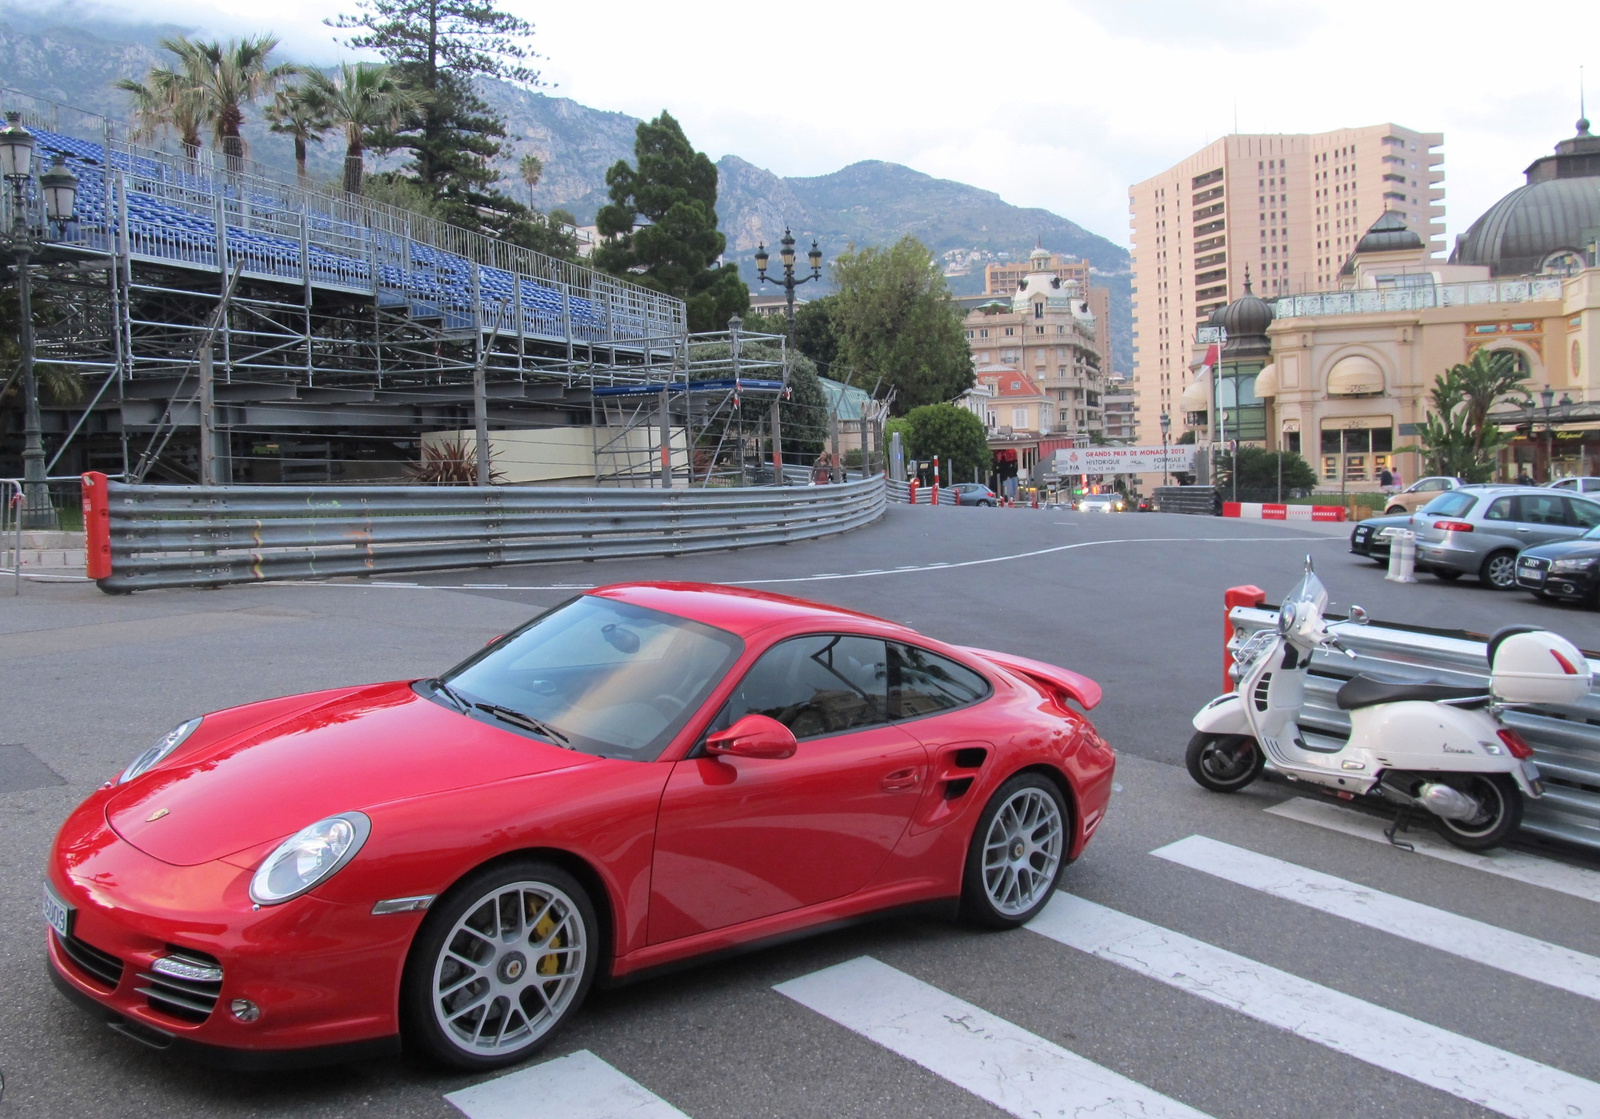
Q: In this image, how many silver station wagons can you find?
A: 1